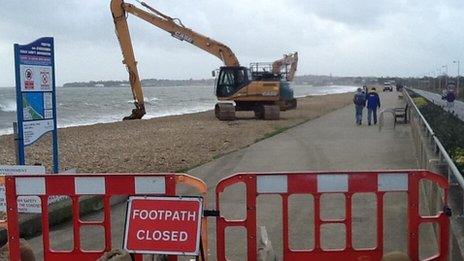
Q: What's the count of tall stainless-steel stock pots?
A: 0